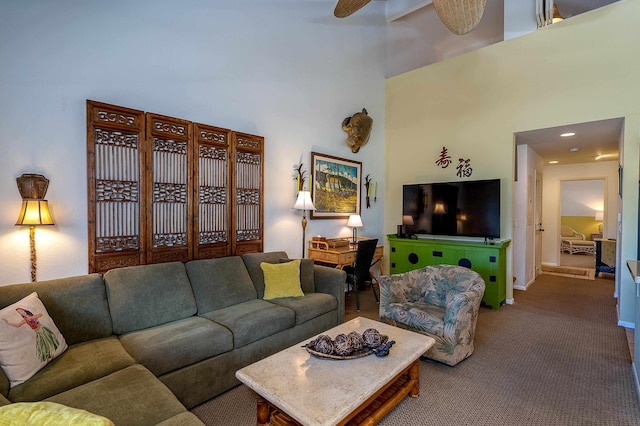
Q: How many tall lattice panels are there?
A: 4